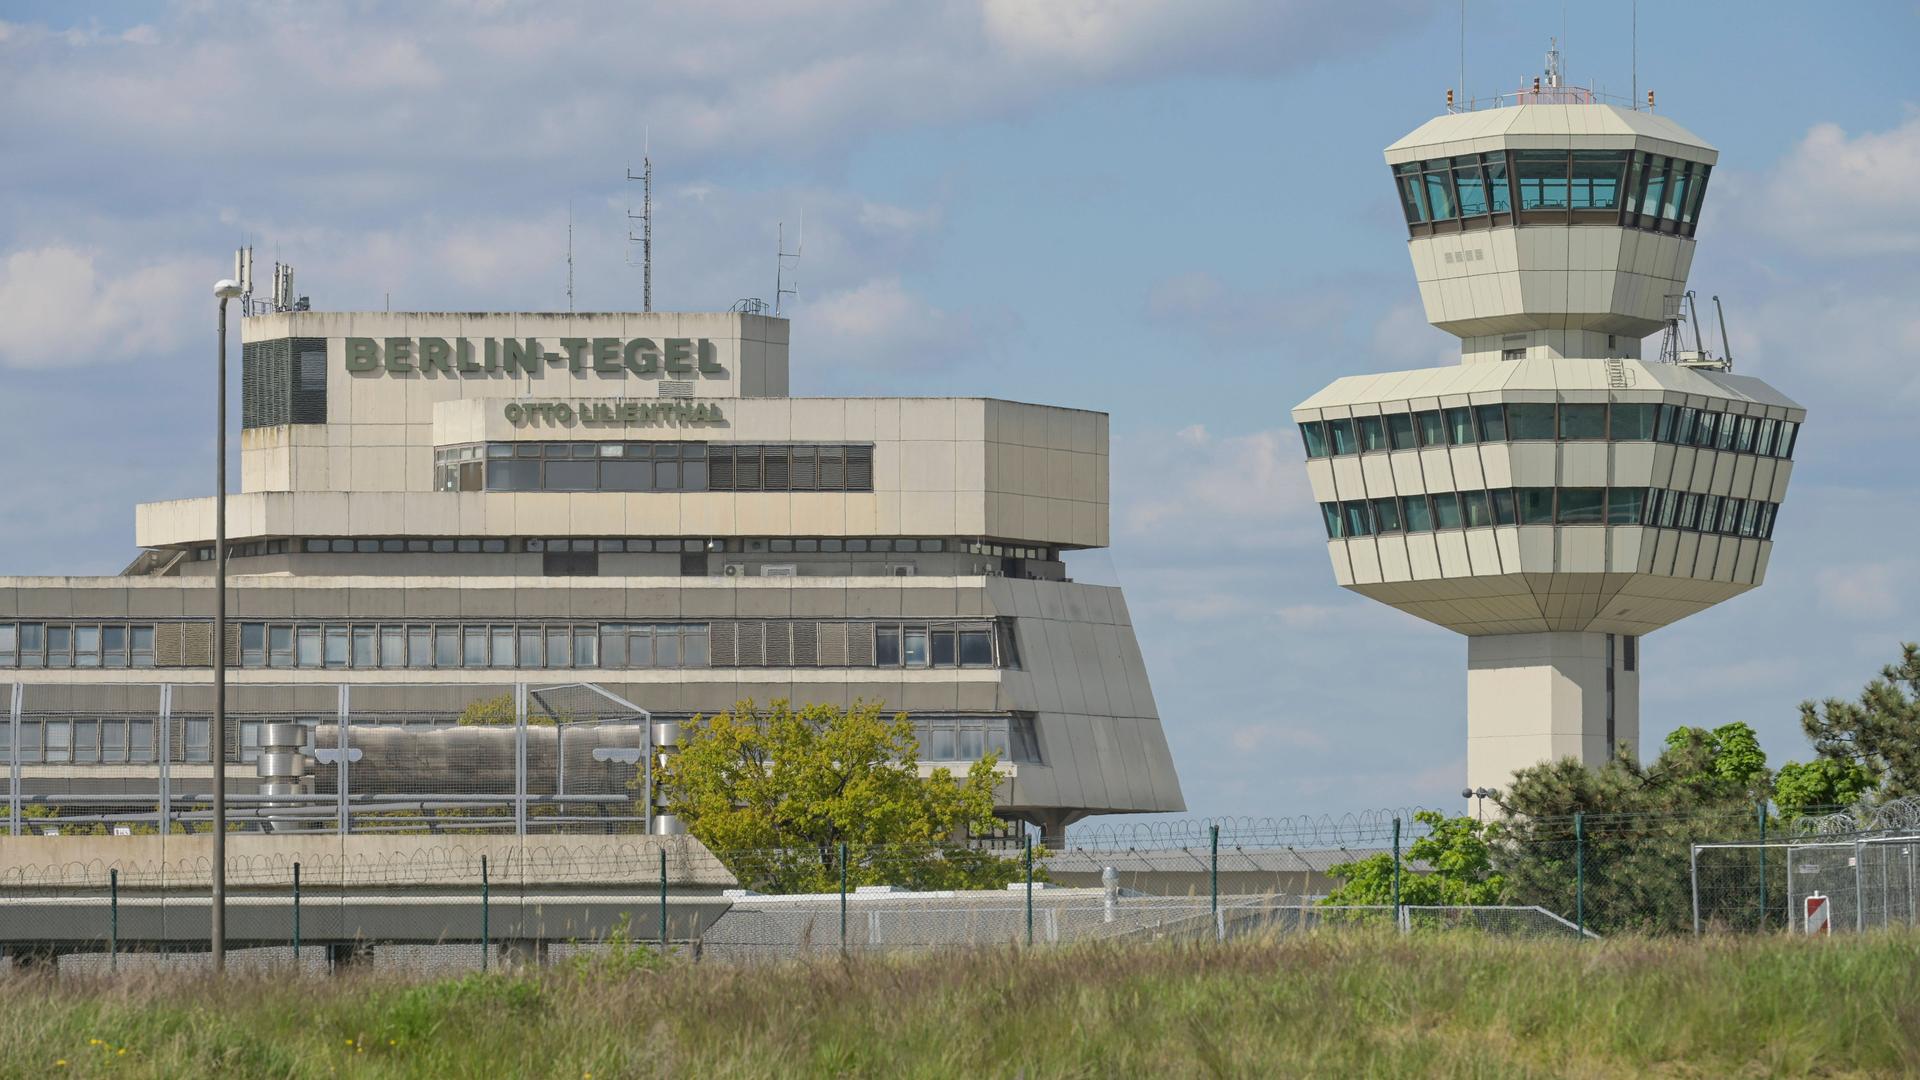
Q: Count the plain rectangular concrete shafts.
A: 1